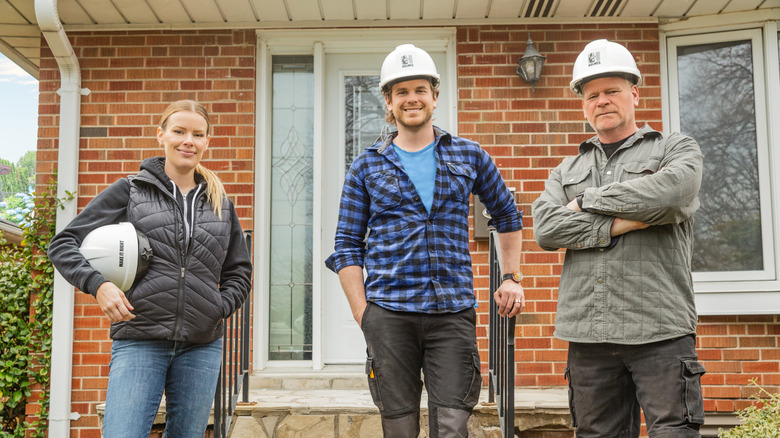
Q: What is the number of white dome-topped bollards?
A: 0